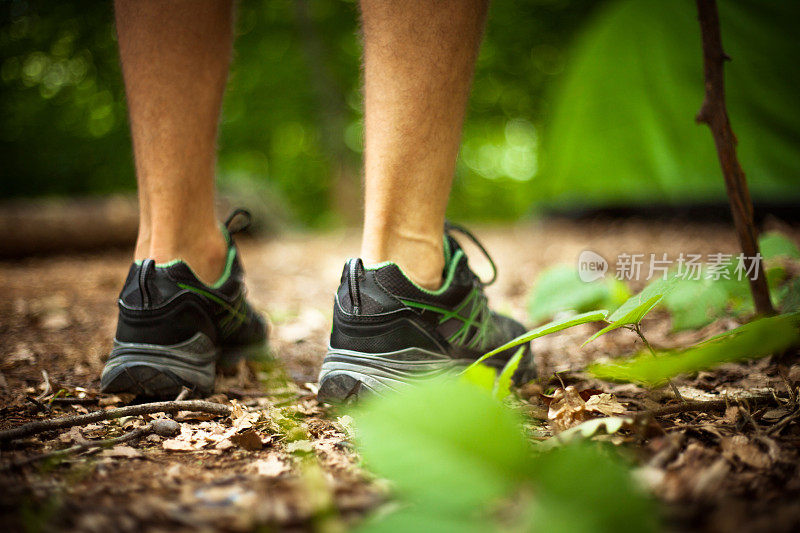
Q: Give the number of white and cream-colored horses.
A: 0